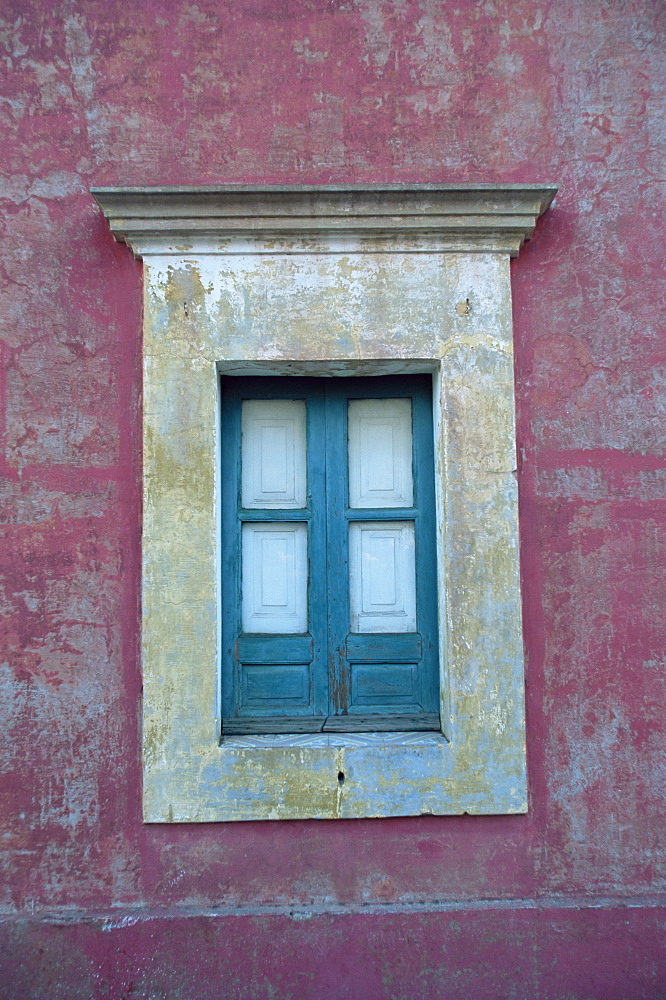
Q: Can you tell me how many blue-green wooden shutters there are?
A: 2